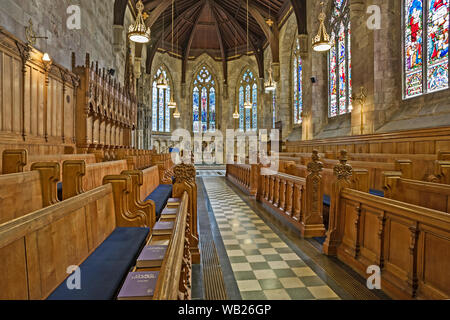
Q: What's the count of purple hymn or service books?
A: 5